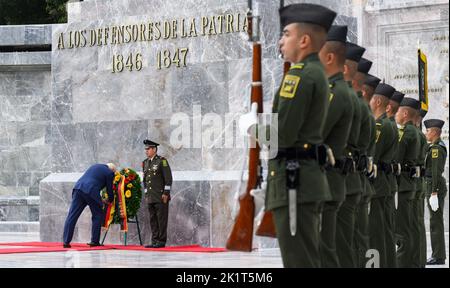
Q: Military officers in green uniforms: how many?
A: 11